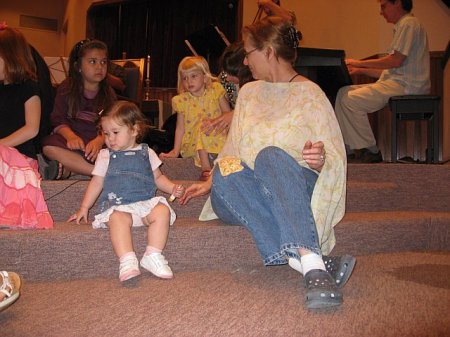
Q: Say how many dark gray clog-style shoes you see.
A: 2